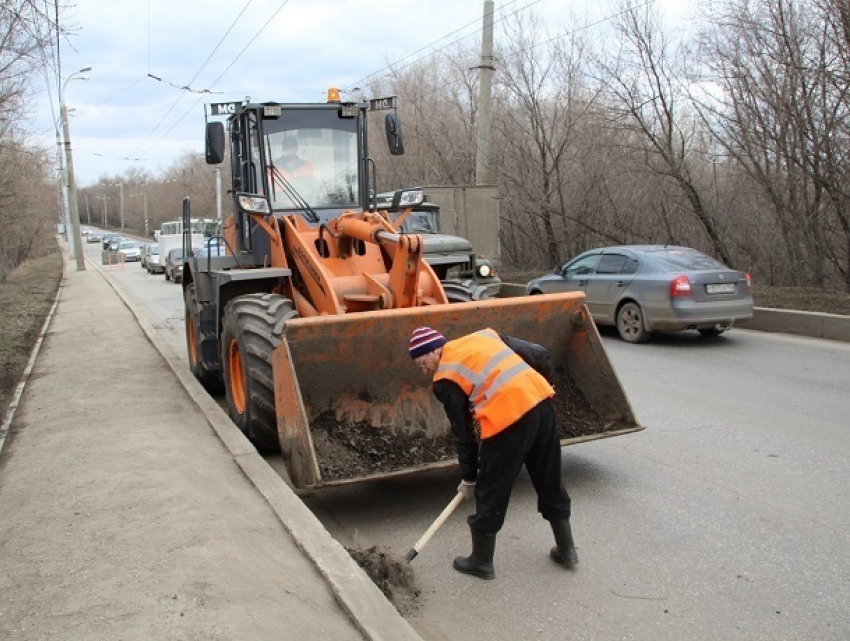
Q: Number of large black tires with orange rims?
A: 2